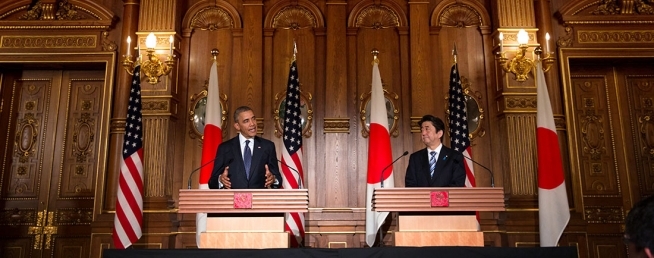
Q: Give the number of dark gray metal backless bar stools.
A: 0